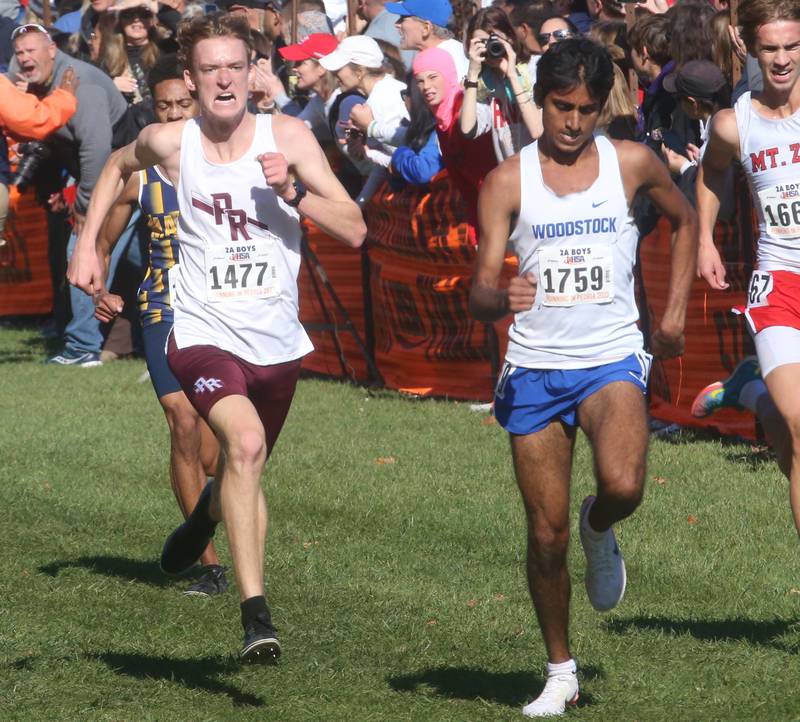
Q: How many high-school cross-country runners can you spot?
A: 4